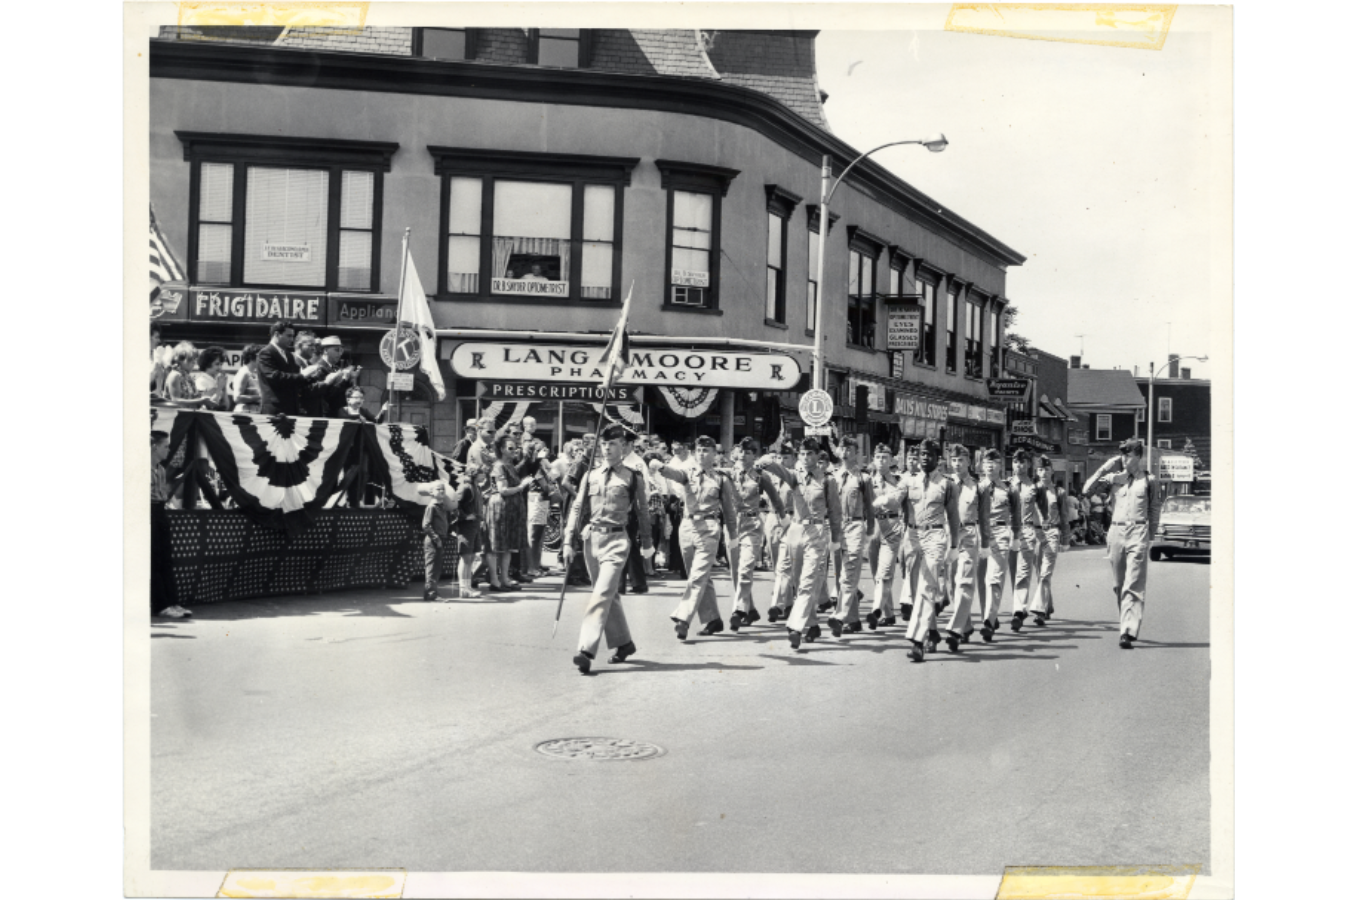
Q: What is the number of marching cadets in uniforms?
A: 15